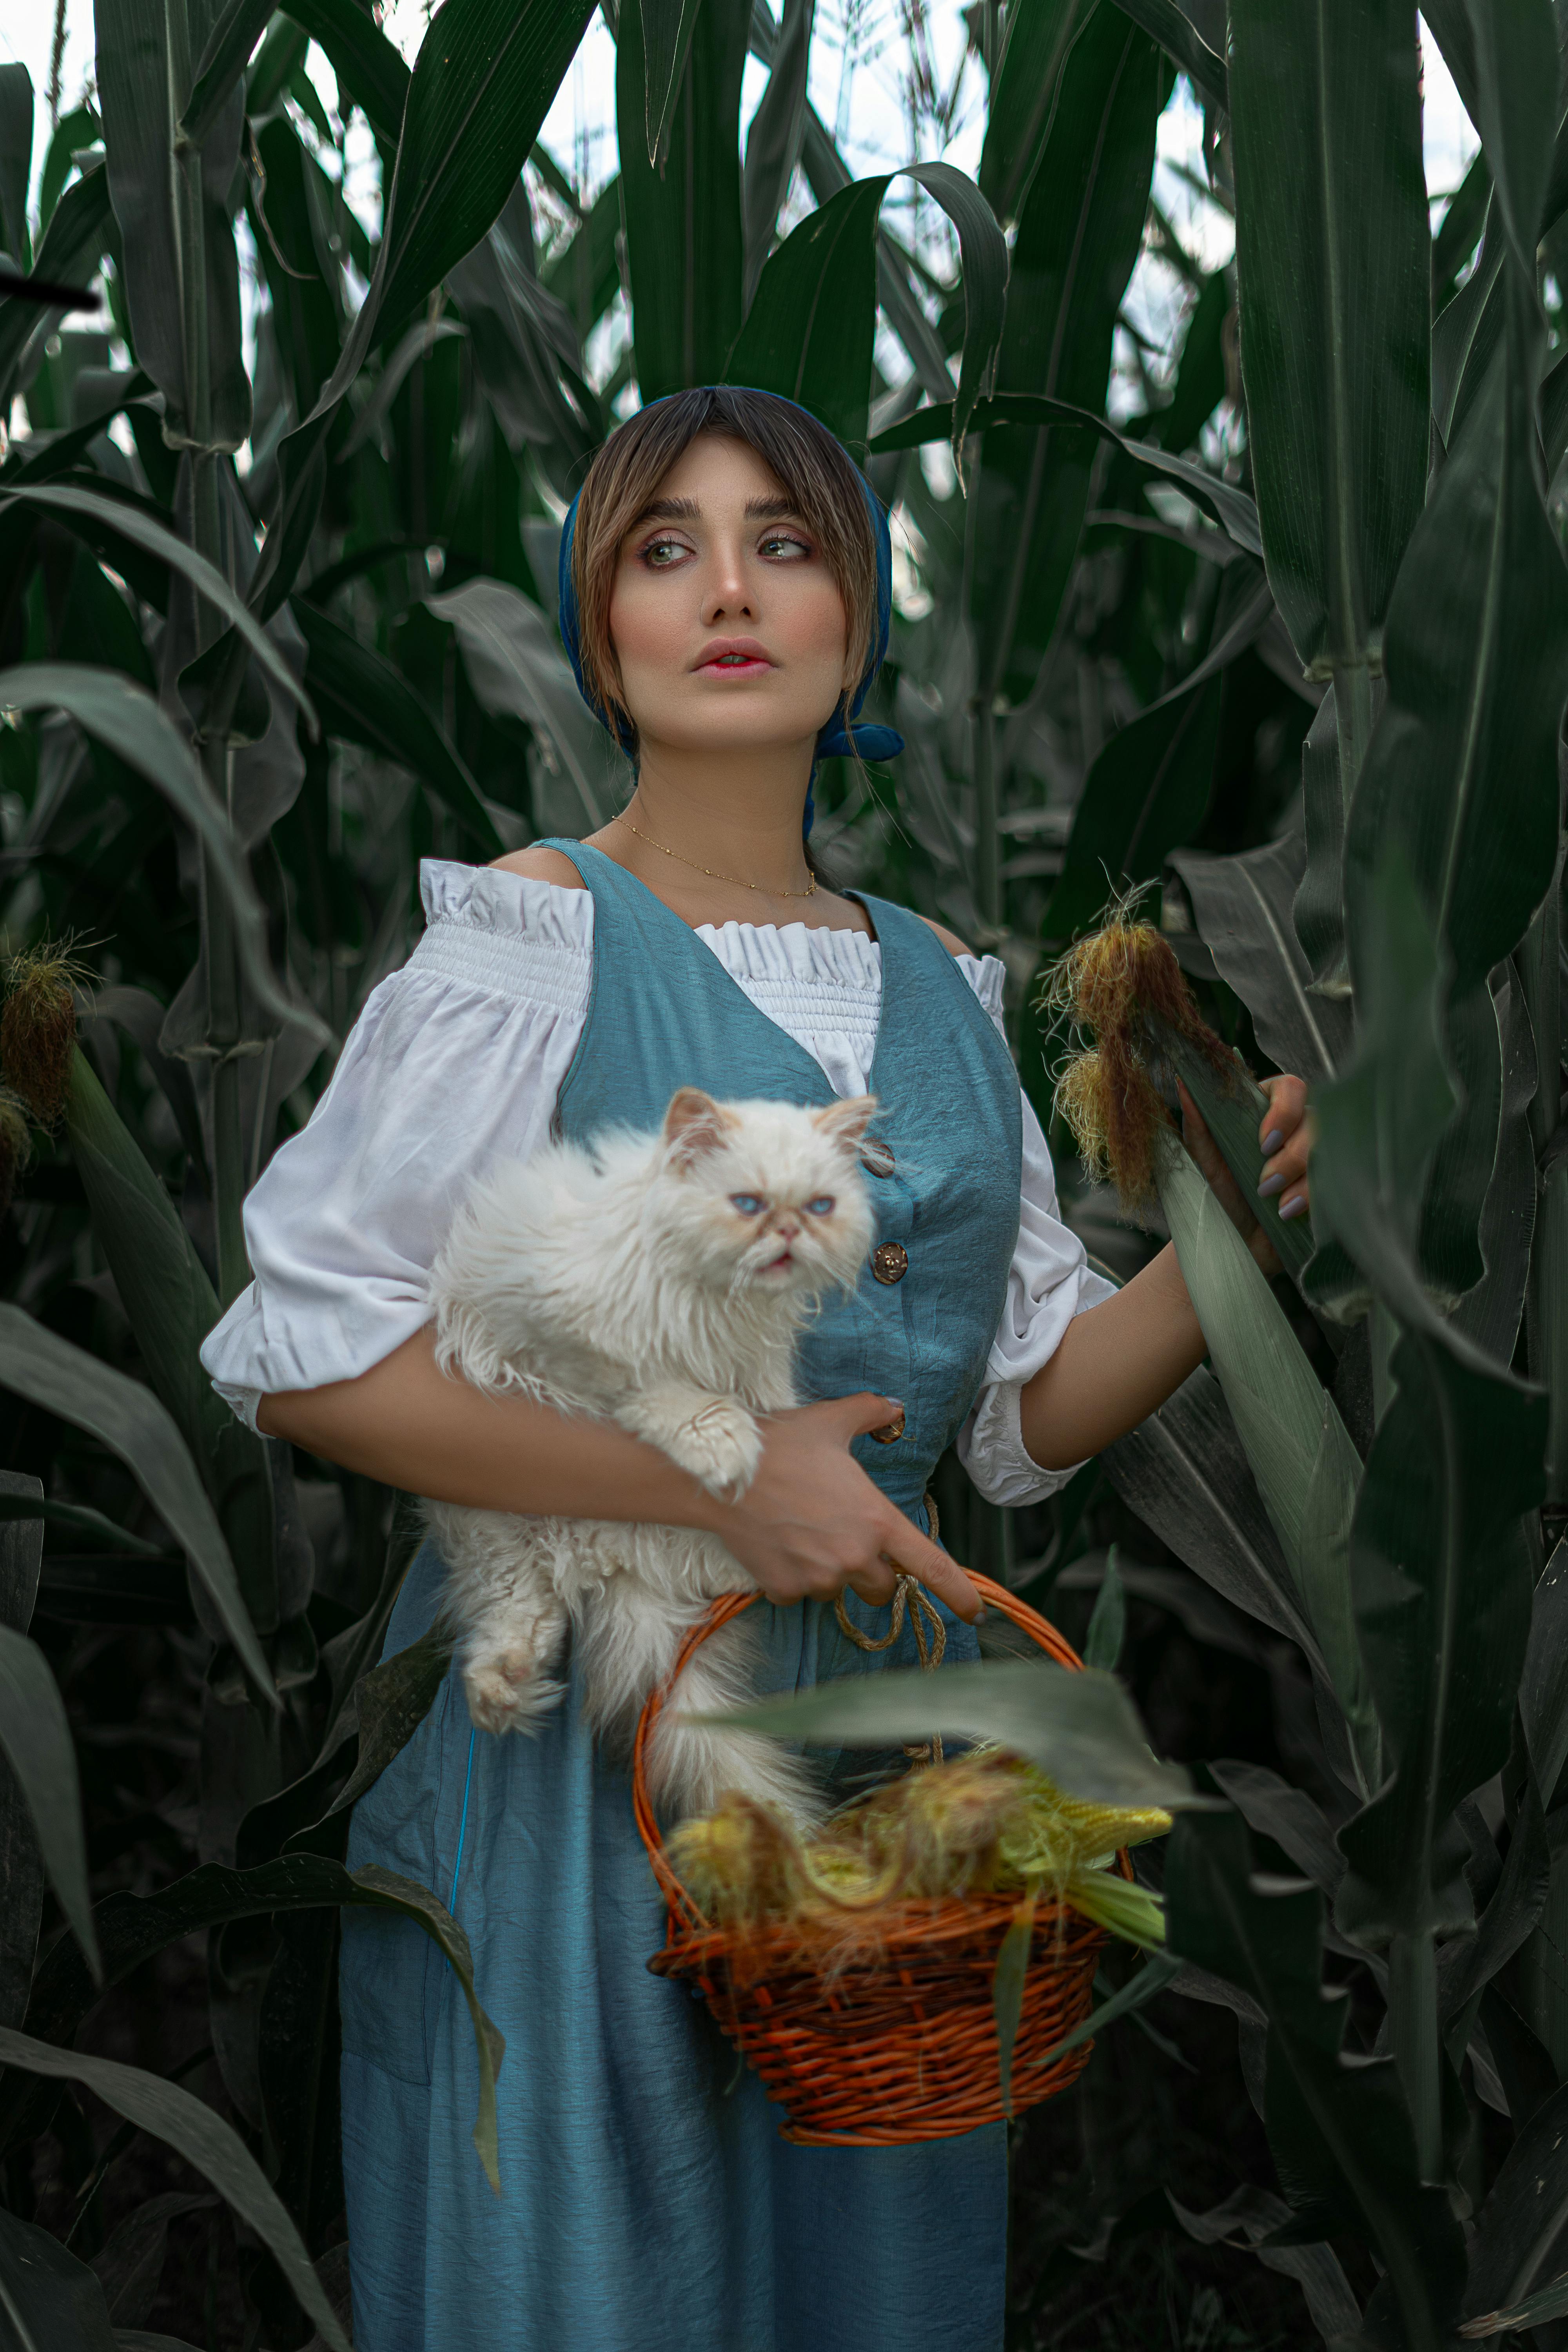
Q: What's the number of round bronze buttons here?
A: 3